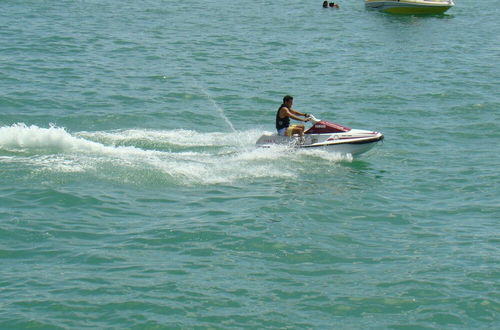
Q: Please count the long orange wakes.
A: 0